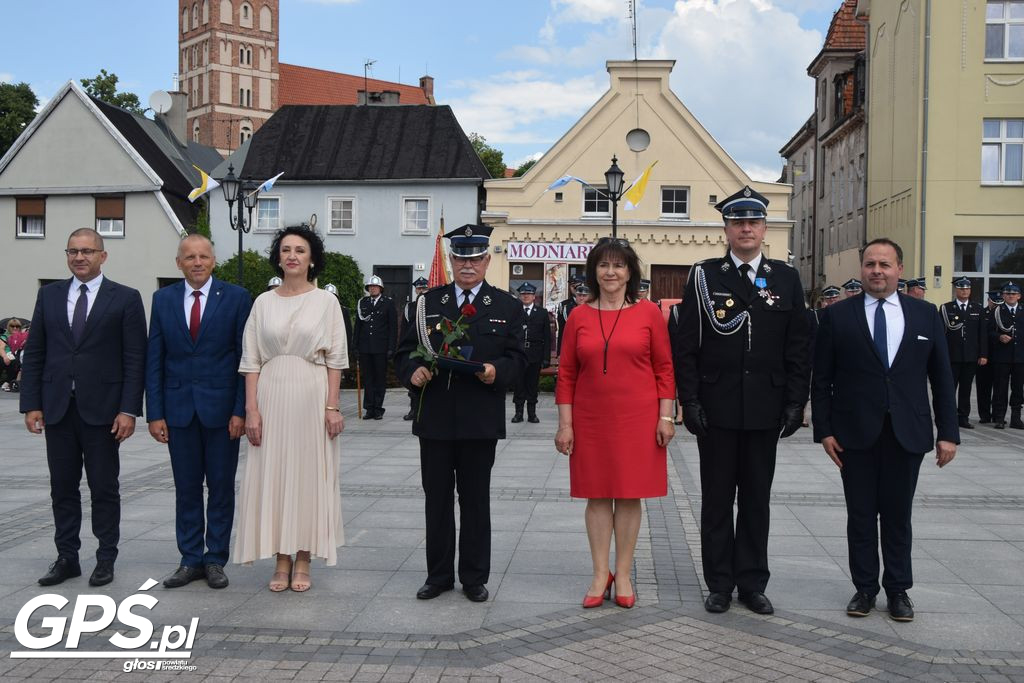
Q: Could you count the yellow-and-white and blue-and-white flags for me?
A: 4